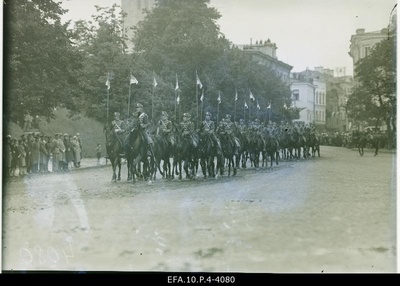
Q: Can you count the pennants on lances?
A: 14